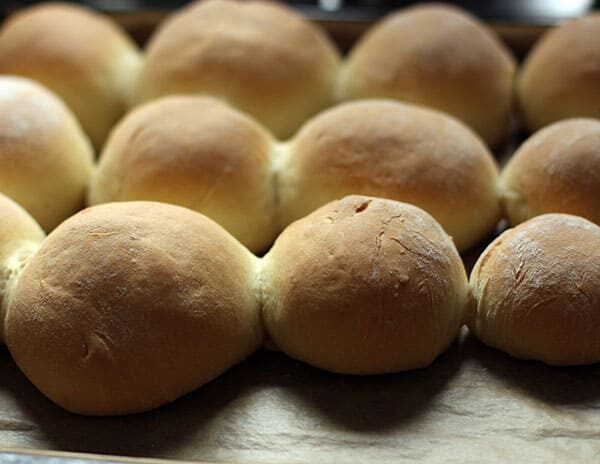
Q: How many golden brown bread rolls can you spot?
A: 12